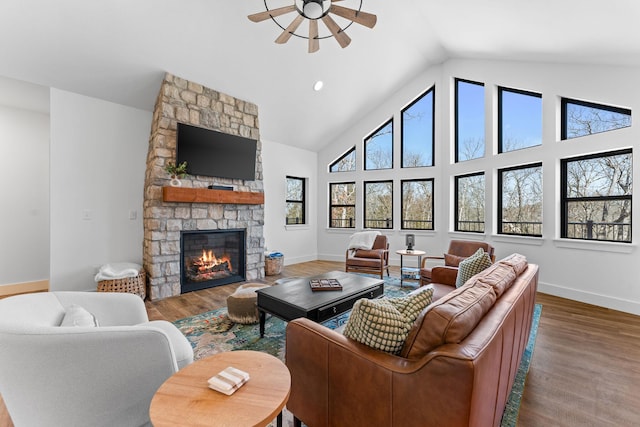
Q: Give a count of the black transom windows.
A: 6